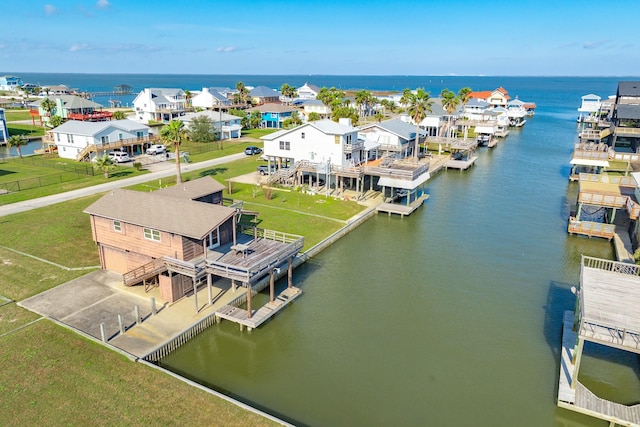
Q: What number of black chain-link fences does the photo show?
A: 1